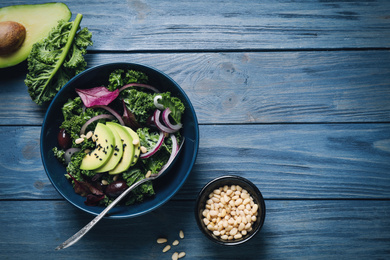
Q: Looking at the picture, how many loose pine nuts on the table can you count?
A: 6